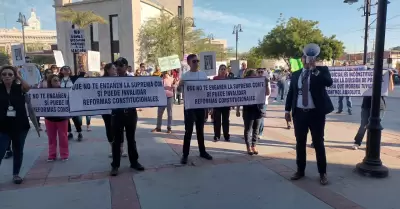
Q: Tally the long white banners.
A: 4